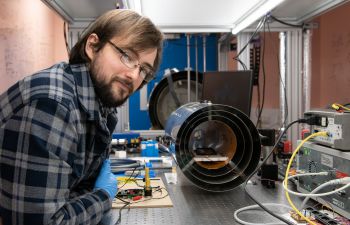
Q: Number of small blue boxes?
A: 1